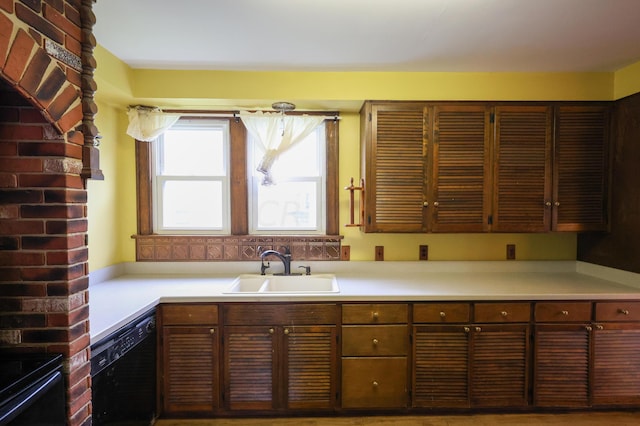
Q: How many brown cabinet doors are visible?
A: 11